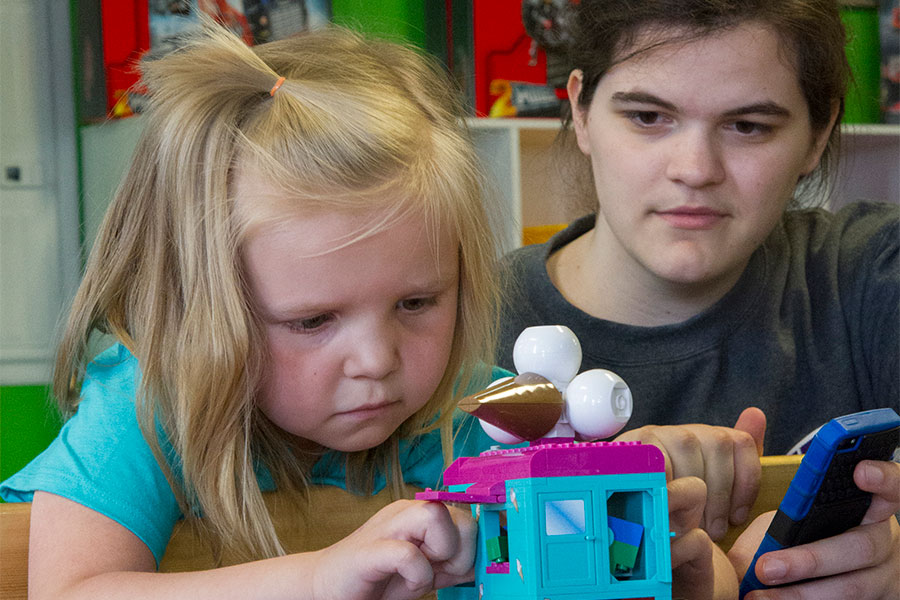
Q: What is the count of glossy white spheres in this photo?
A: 3